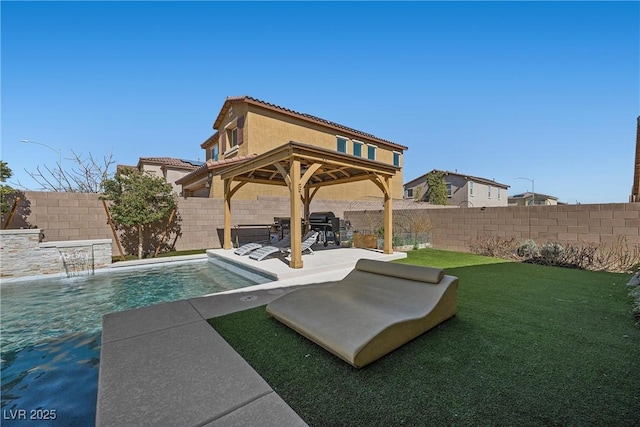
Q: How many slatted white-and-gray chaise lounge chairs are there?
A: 2